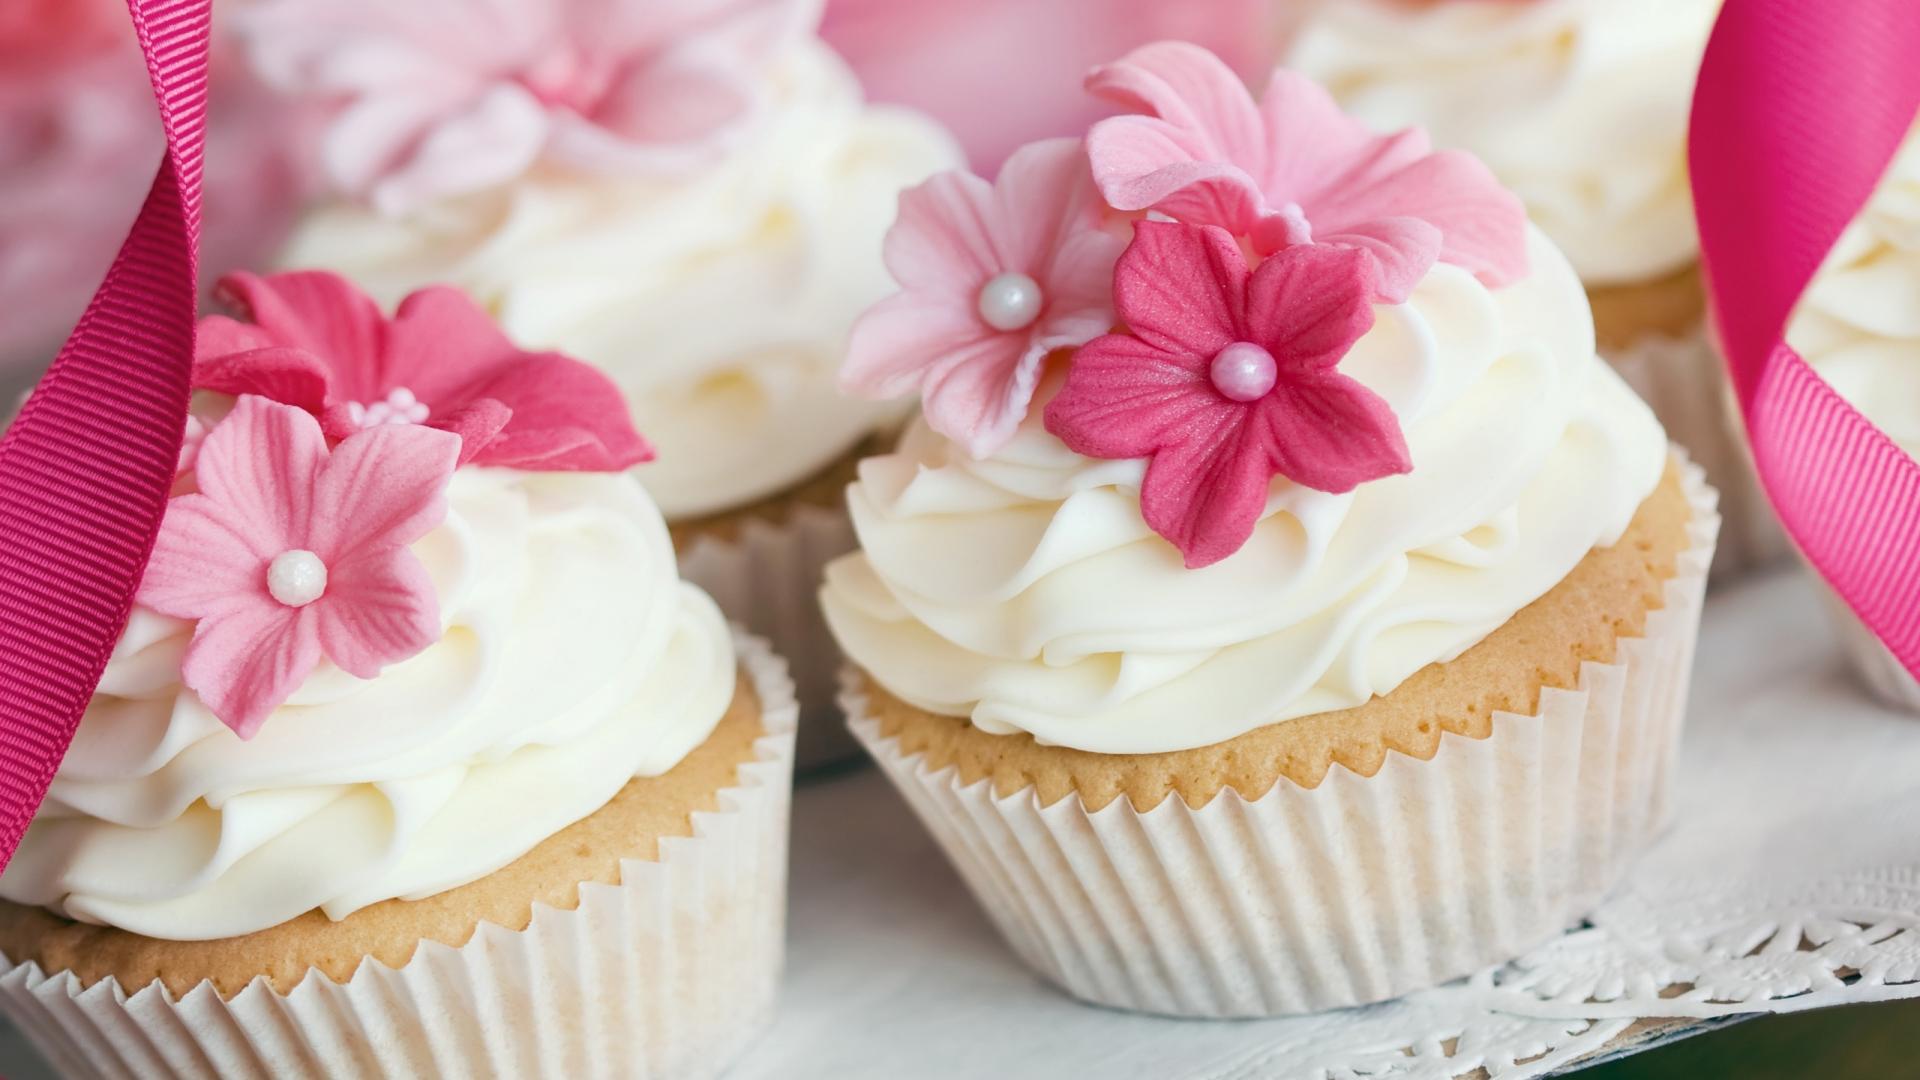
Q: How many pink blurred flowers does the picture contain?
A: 1